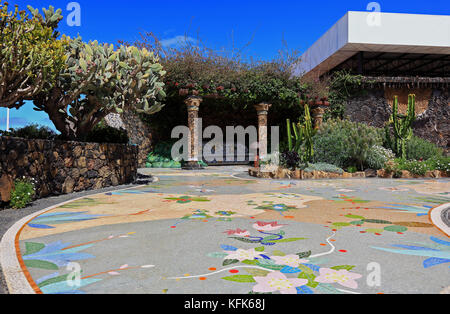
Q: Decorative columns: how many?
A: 3